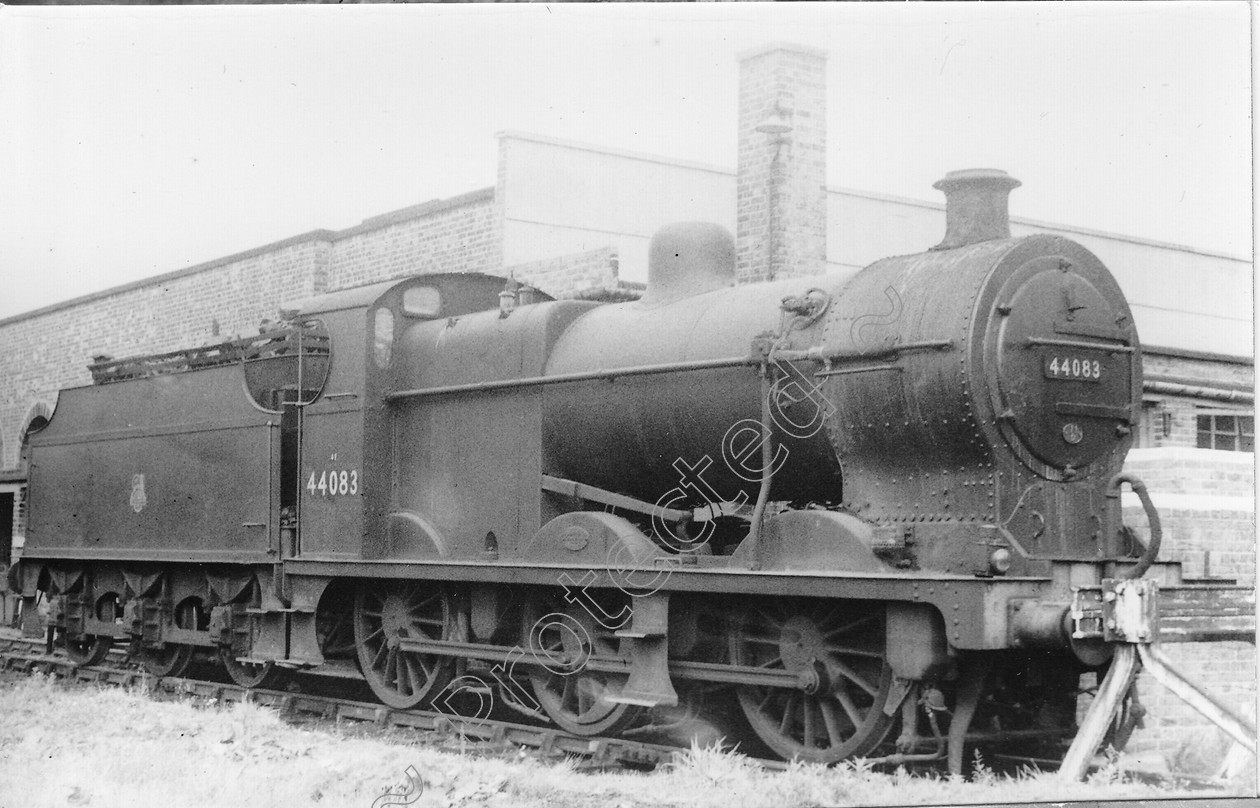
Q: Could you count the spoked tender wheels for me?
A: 3